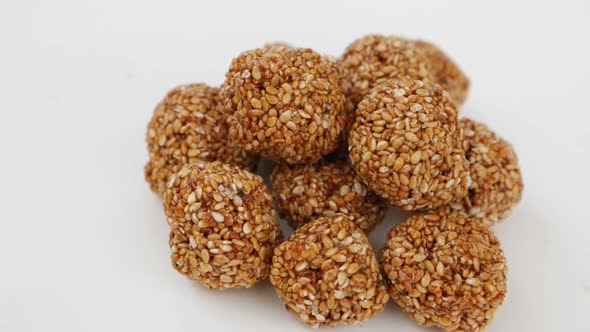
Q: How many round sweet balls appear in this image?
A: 10